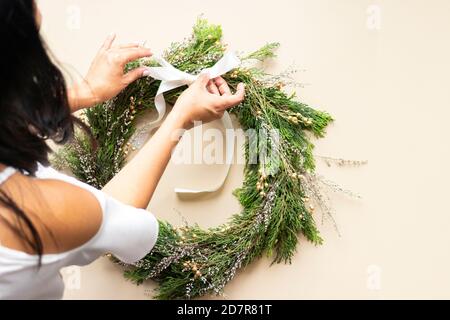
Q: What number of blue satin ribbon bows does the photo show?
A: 0